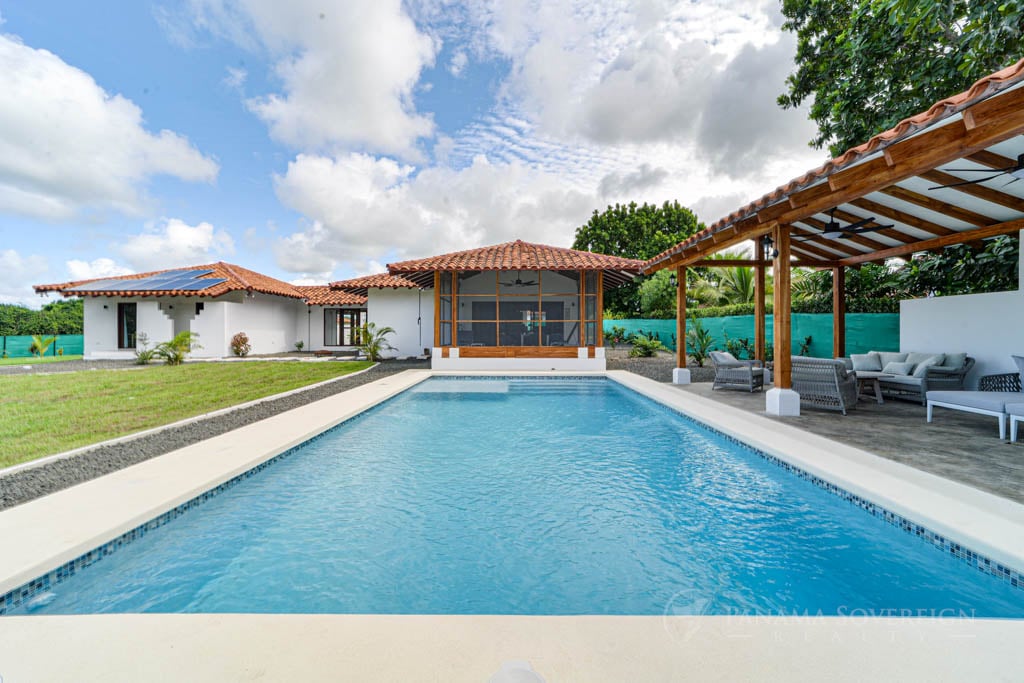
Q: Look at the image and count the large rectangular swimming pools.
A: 1